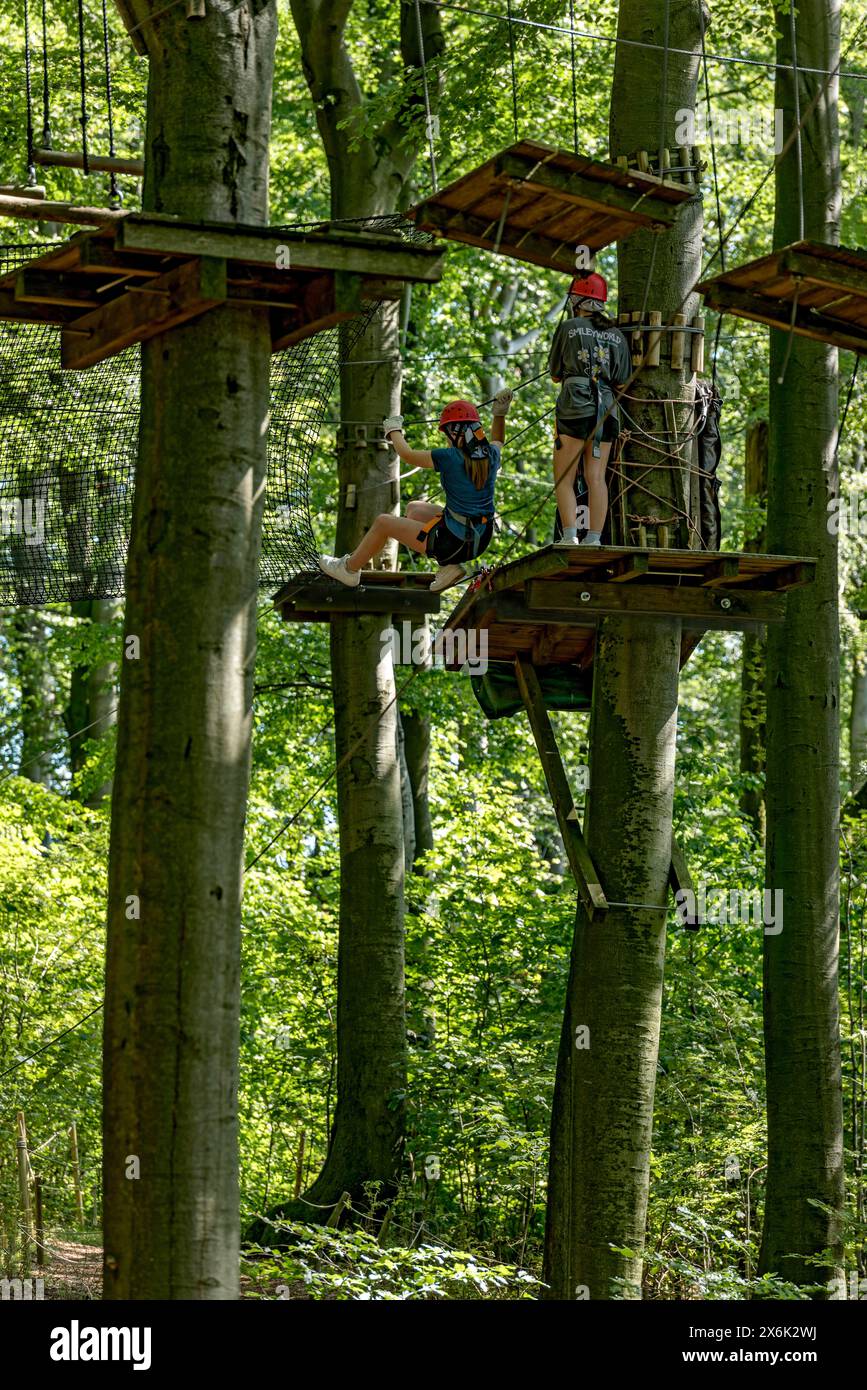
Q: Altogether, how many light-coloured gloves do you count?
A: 2